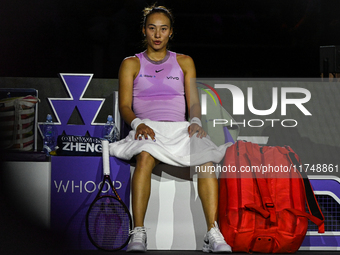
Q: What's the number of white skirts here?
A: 1